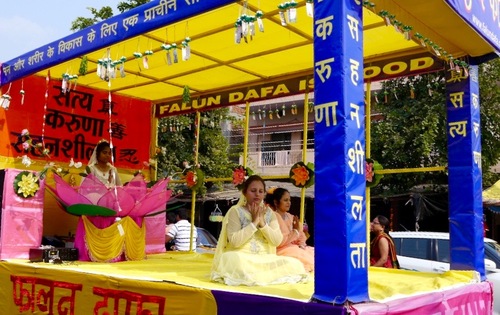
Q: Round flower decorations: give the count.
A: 5